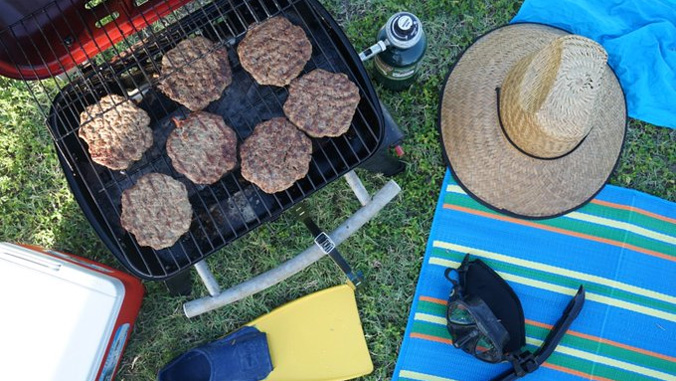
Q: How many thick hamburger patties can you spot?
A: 7